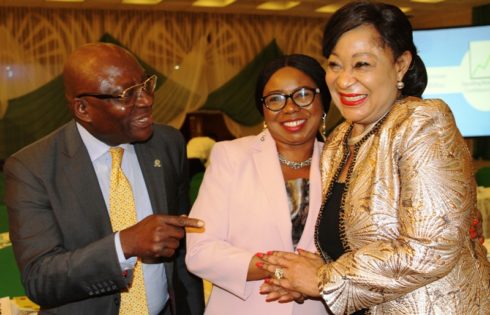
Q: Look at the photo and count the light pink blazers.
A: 1